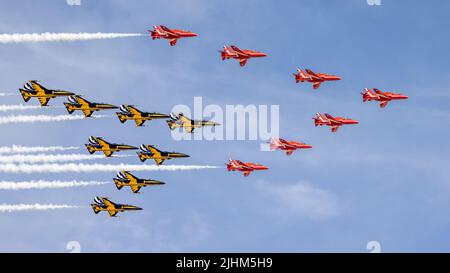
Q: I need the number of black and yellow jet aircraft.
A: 8